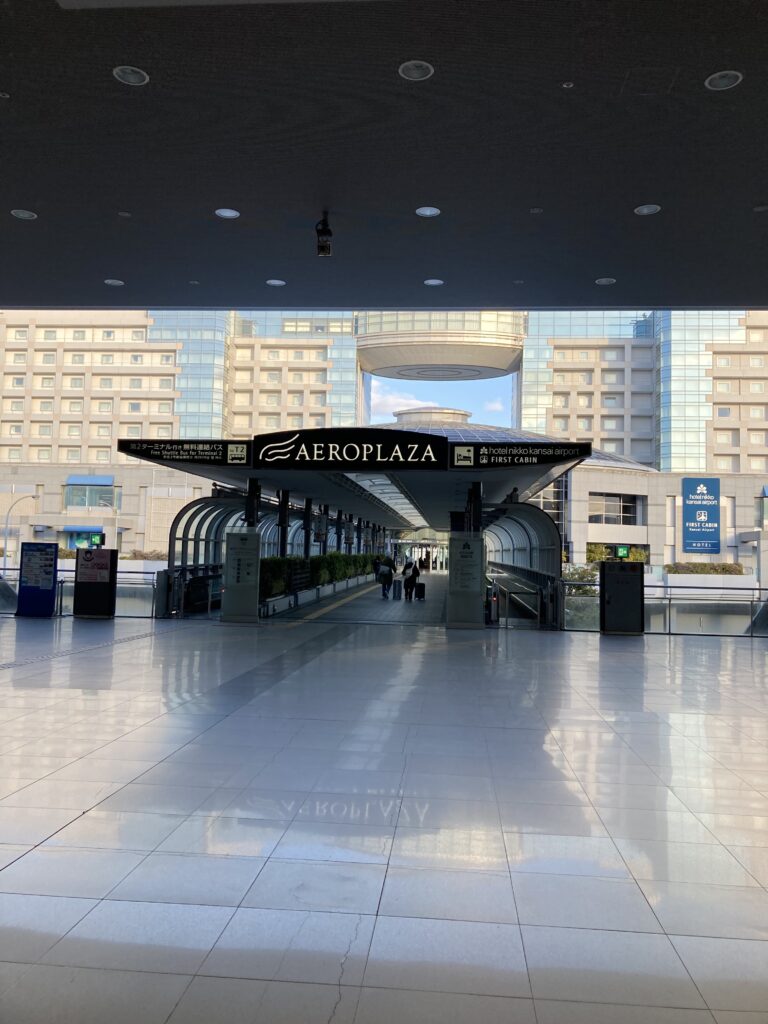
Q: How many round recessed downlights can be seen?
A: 11